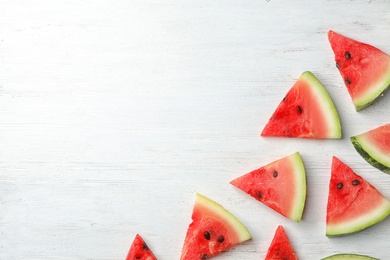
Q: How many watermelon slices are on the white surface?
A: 9